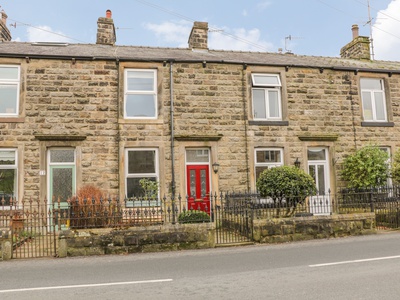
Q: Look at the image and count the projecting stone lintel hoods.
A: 3